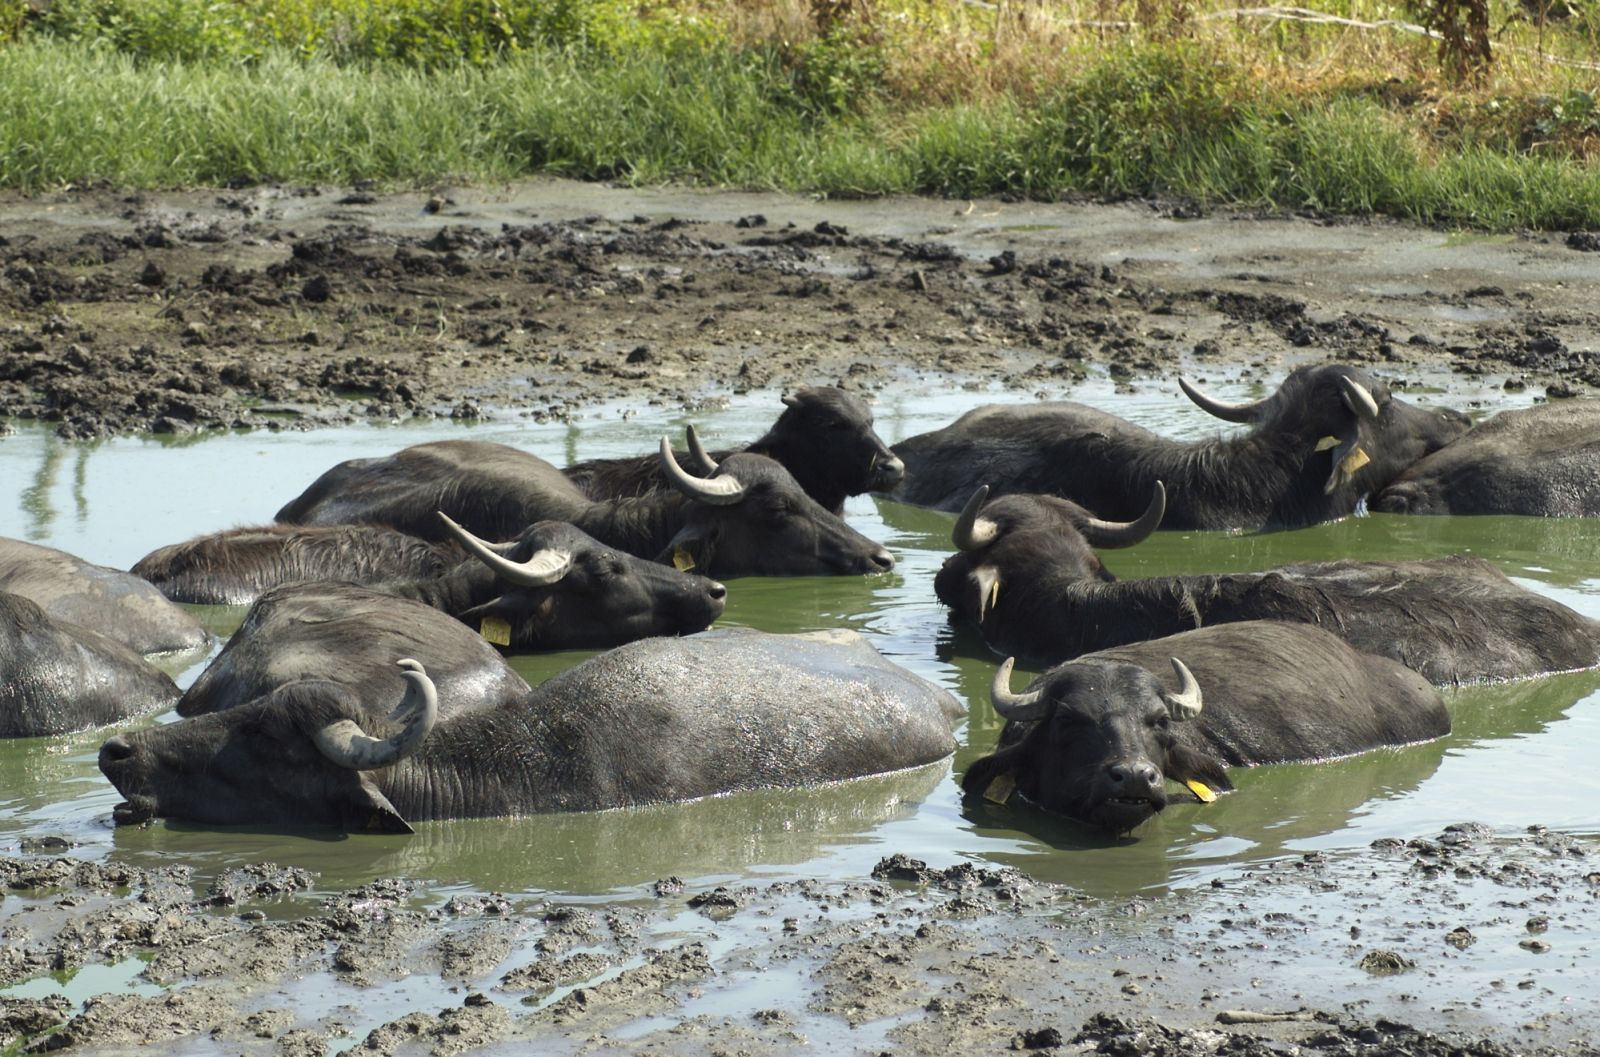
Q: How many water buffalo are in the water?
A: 11